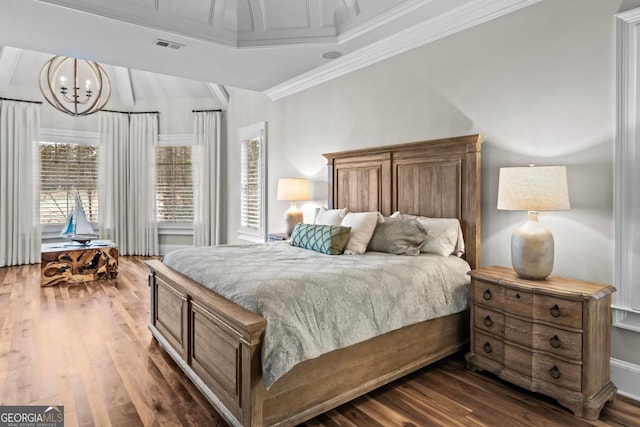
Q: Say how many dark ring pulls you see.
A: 6